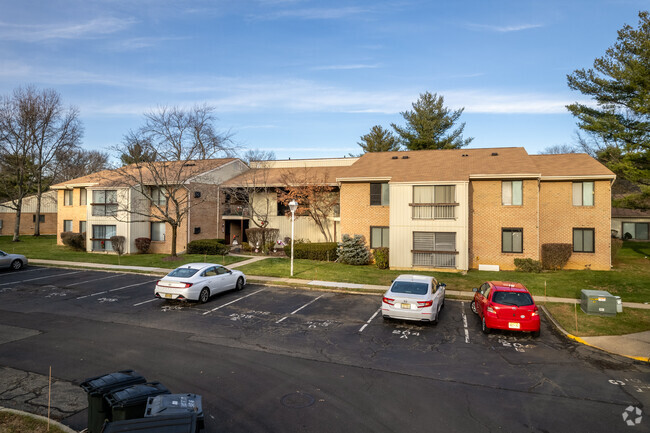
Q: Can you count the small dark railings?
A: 4